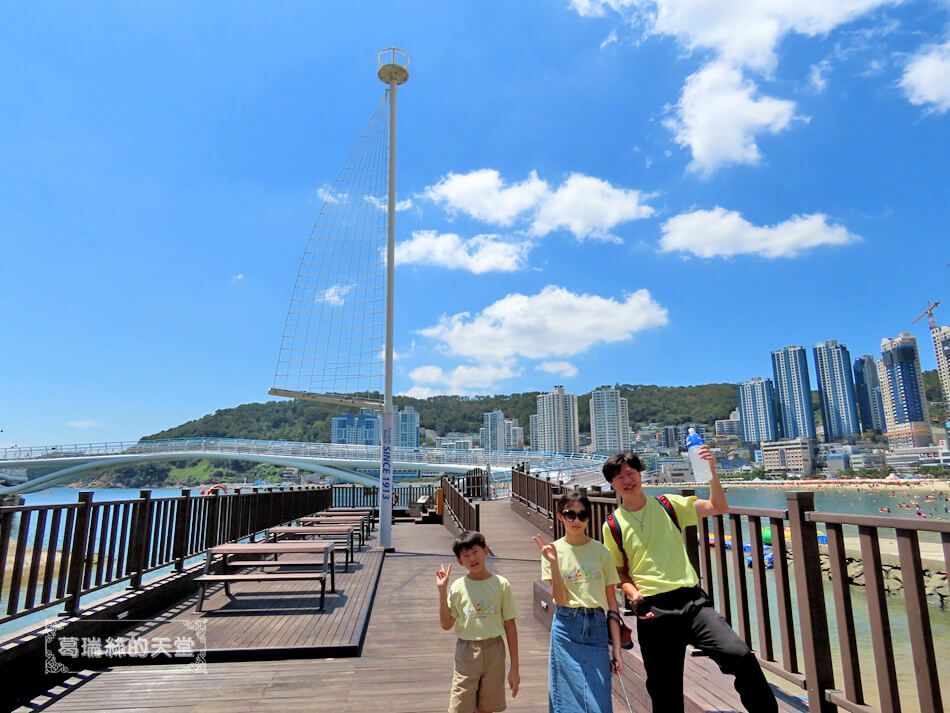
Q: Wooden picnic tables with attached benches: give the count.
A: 5